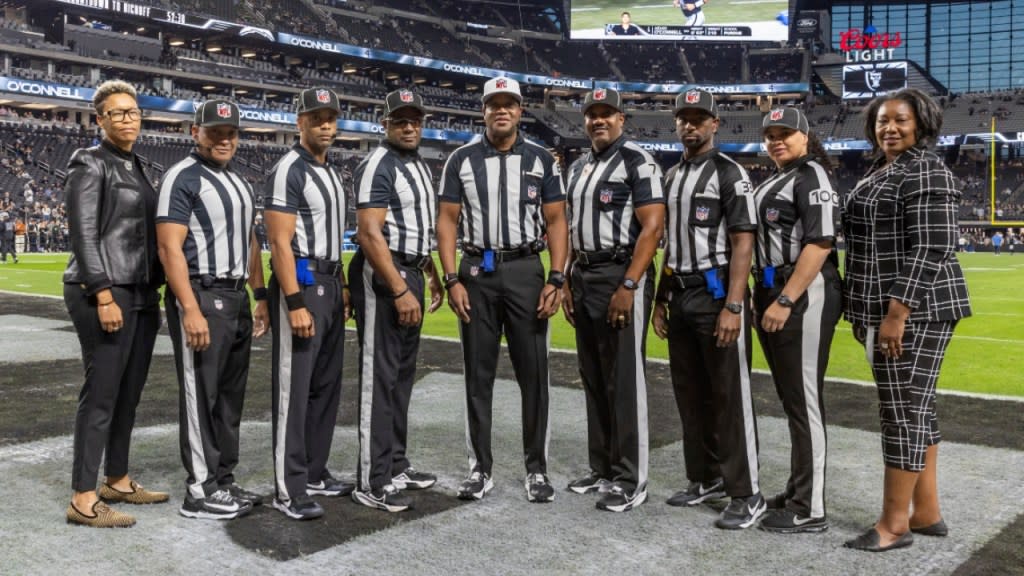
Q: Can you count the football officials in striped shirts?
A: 7